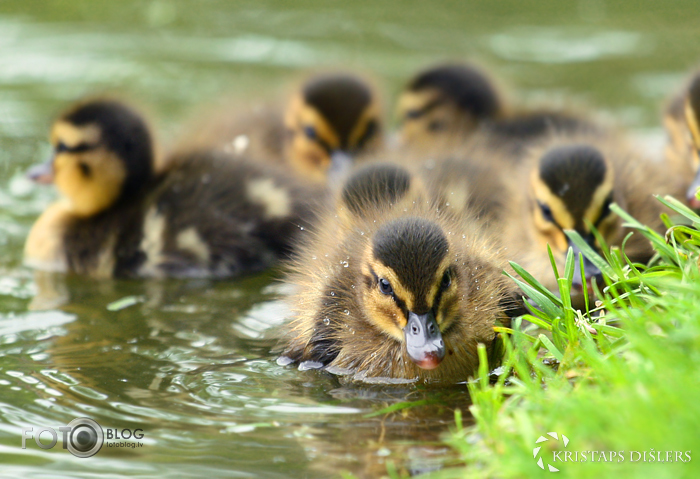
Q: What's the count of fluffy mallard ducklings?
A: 7